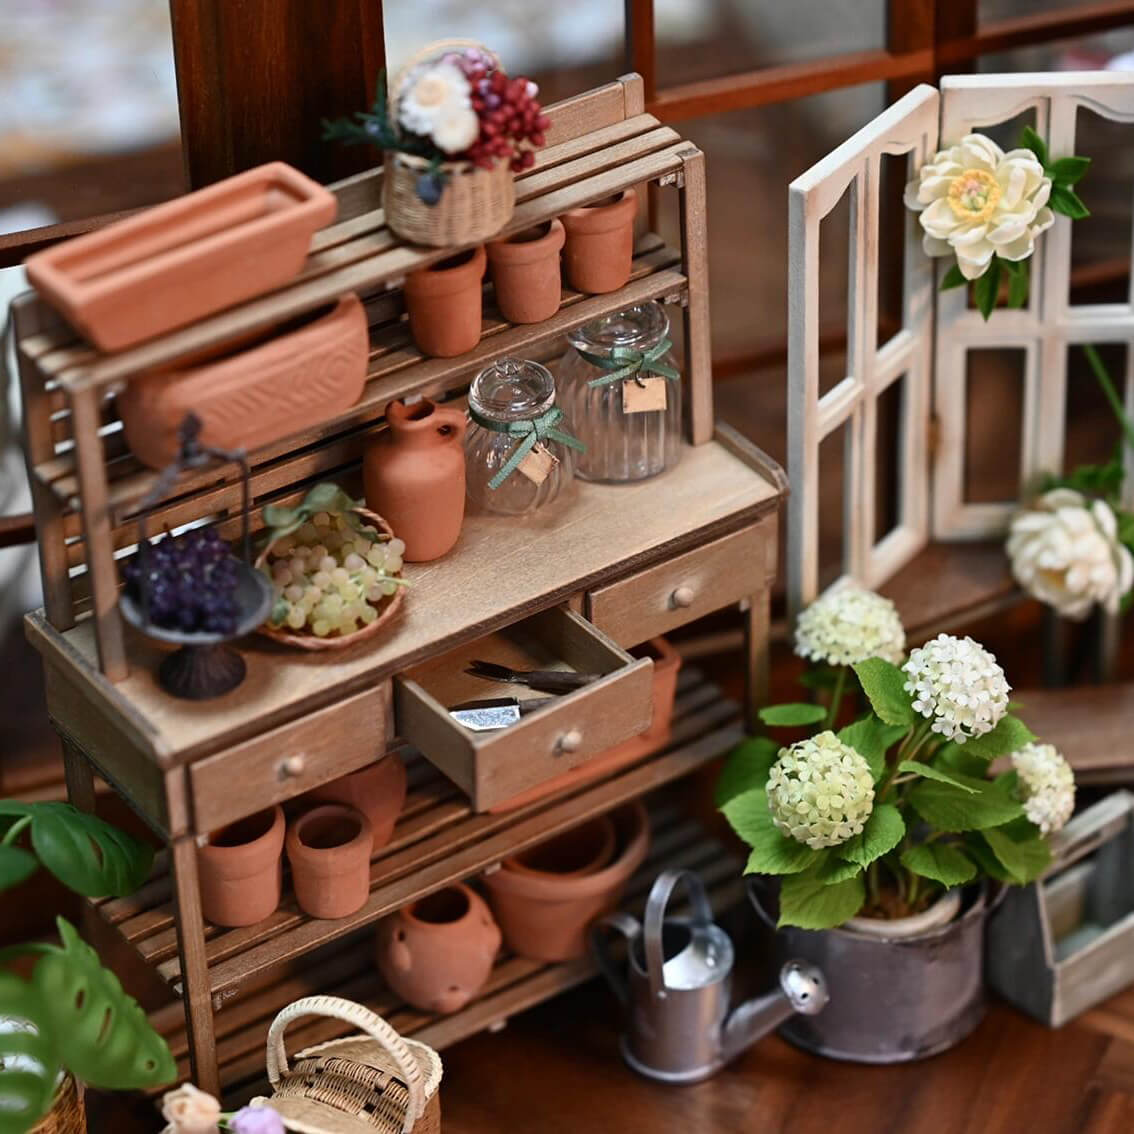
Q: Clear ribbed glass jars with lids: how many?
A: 2